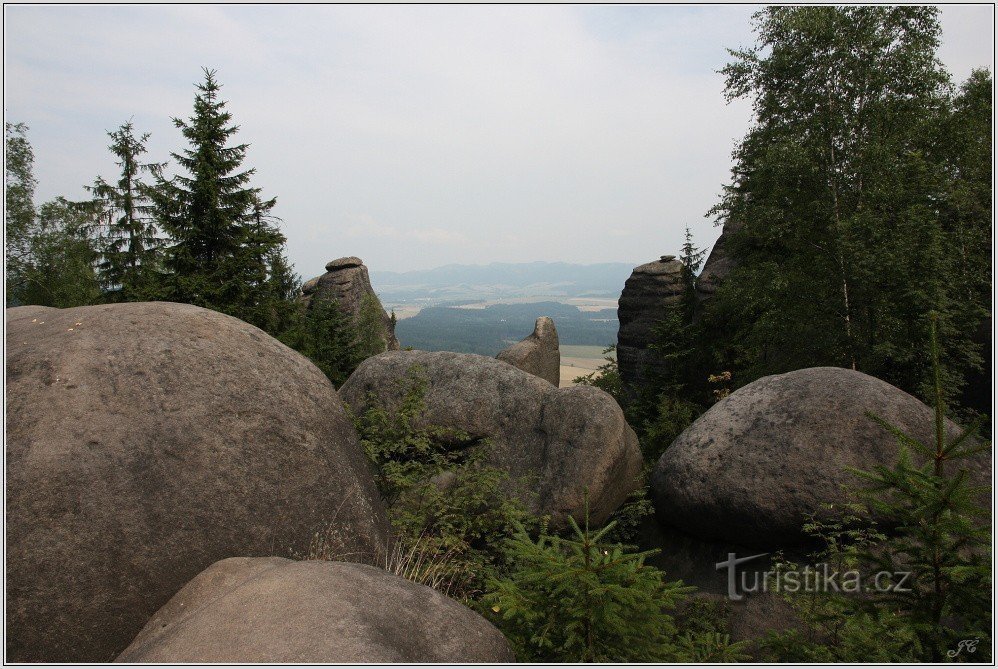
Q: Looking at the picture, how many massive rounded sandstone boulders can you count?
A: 4